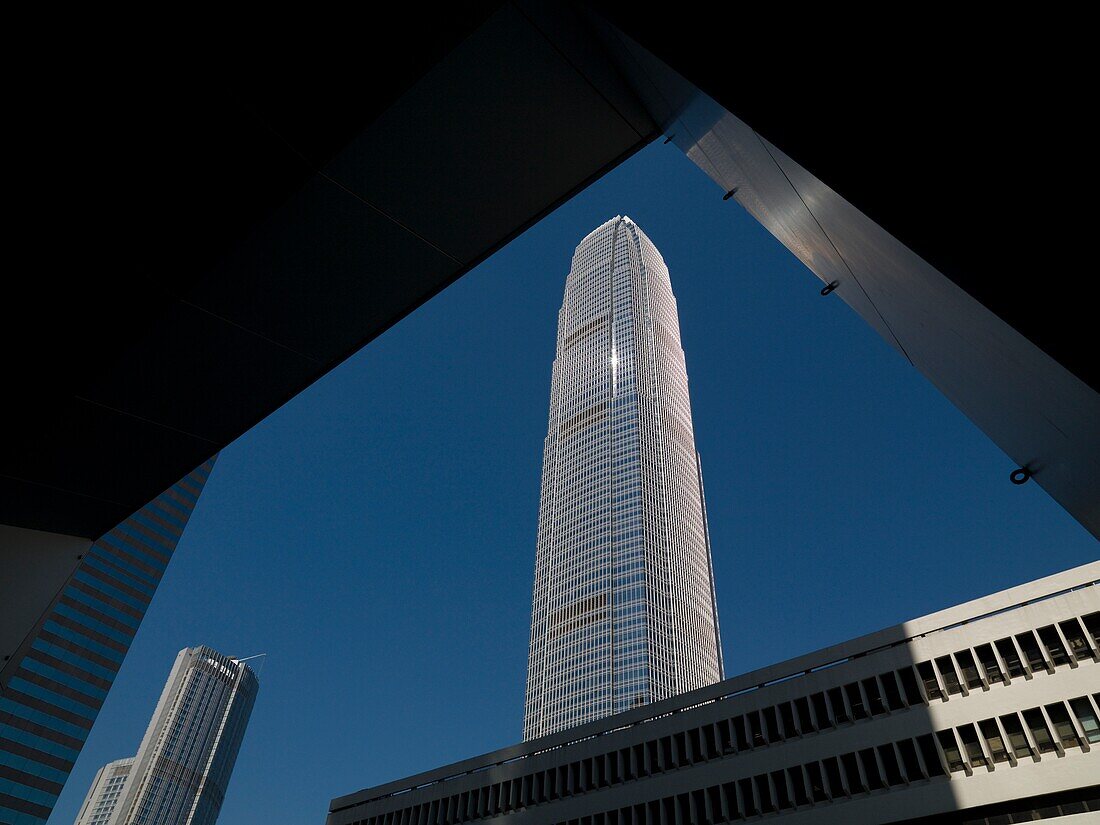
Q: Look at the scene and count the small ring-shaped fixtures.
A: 4